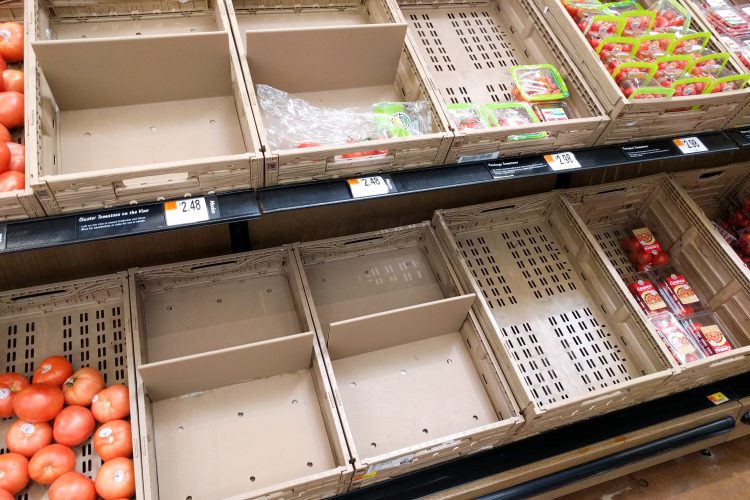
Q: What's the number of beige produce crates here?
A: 12